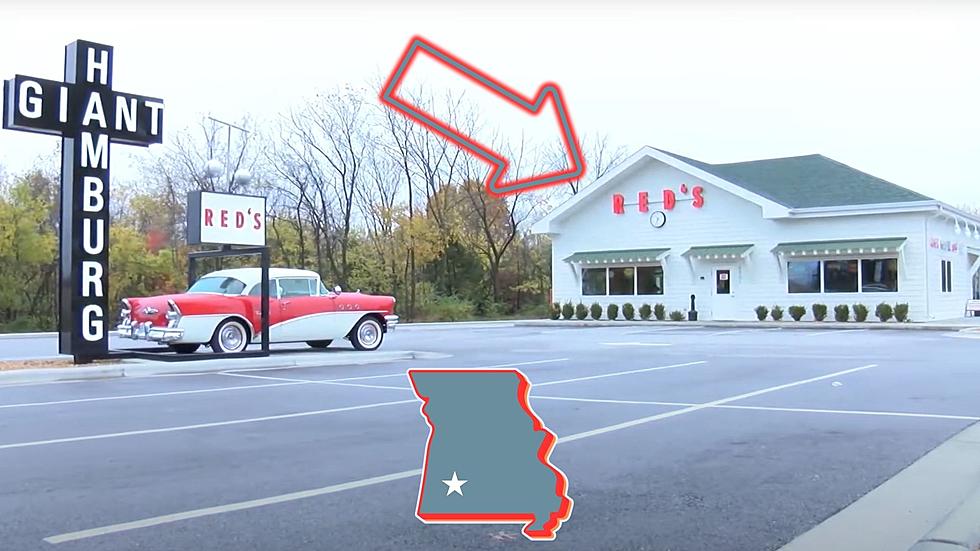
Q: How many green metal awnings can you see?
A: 3